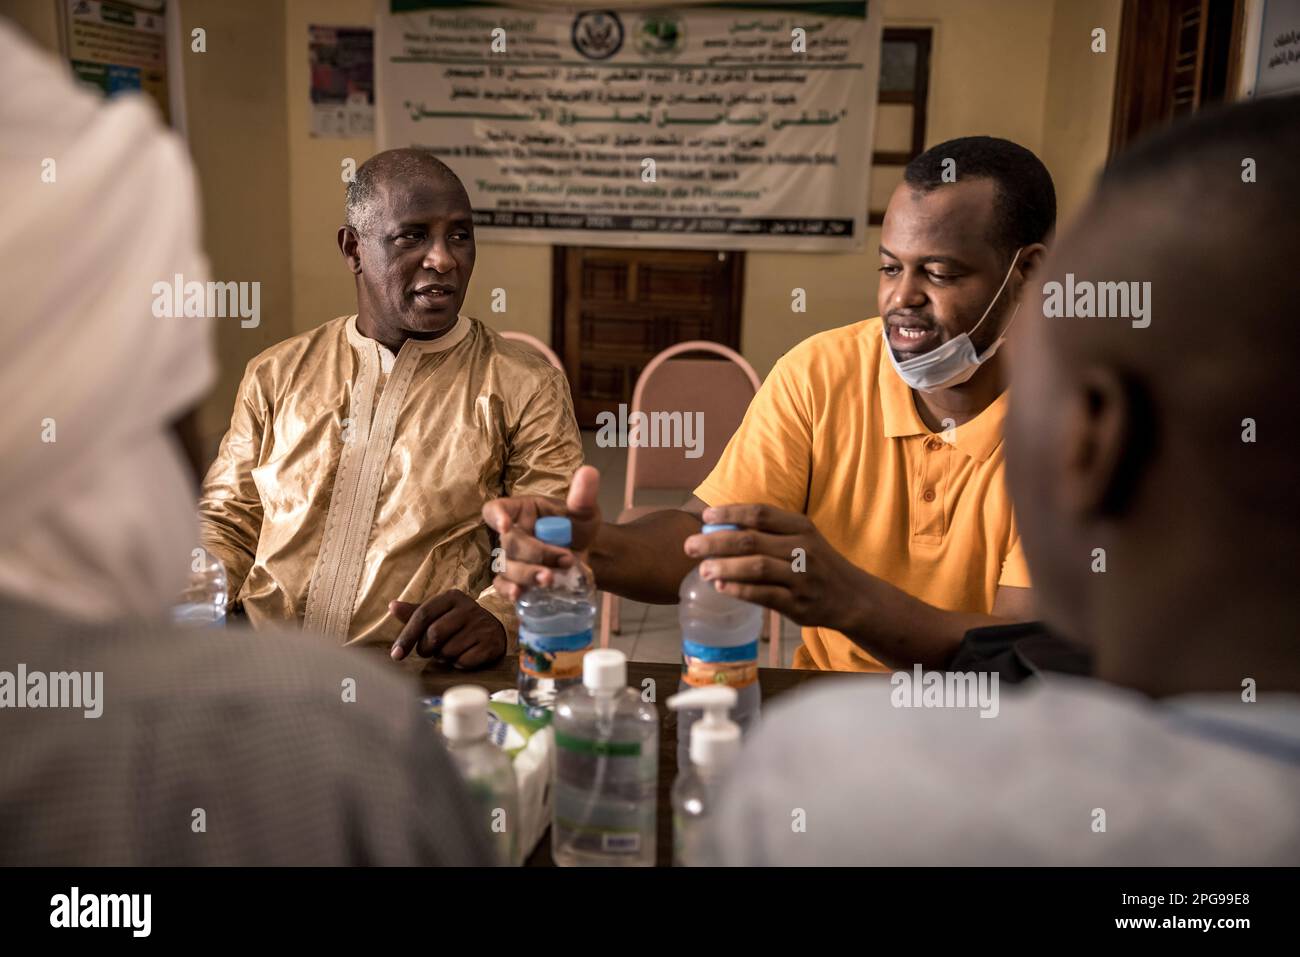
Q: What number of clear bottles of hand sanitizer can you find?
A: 3